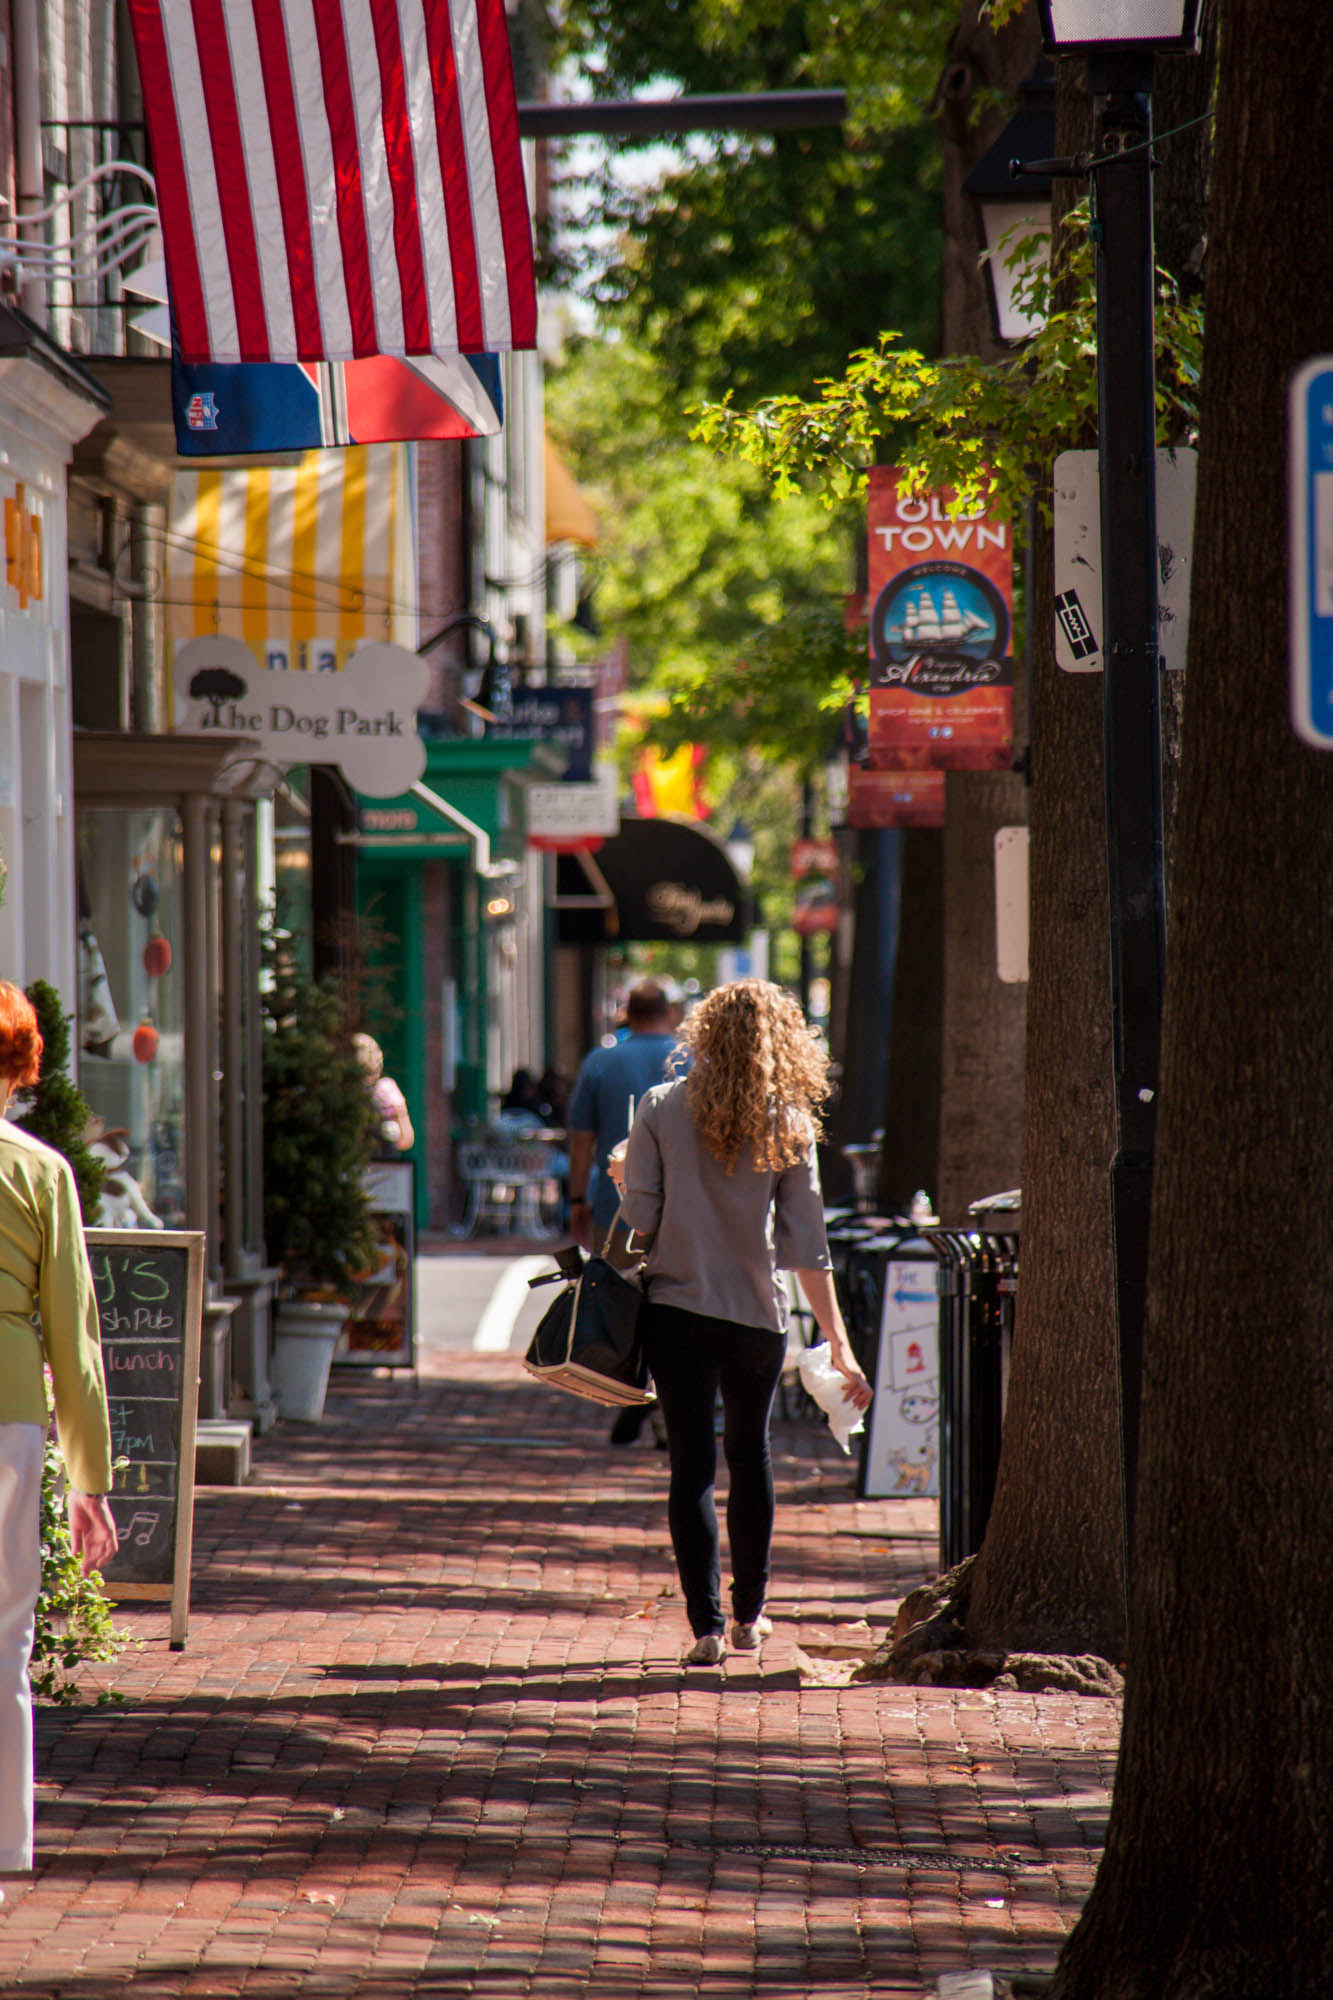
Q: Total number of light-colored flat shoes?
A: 2